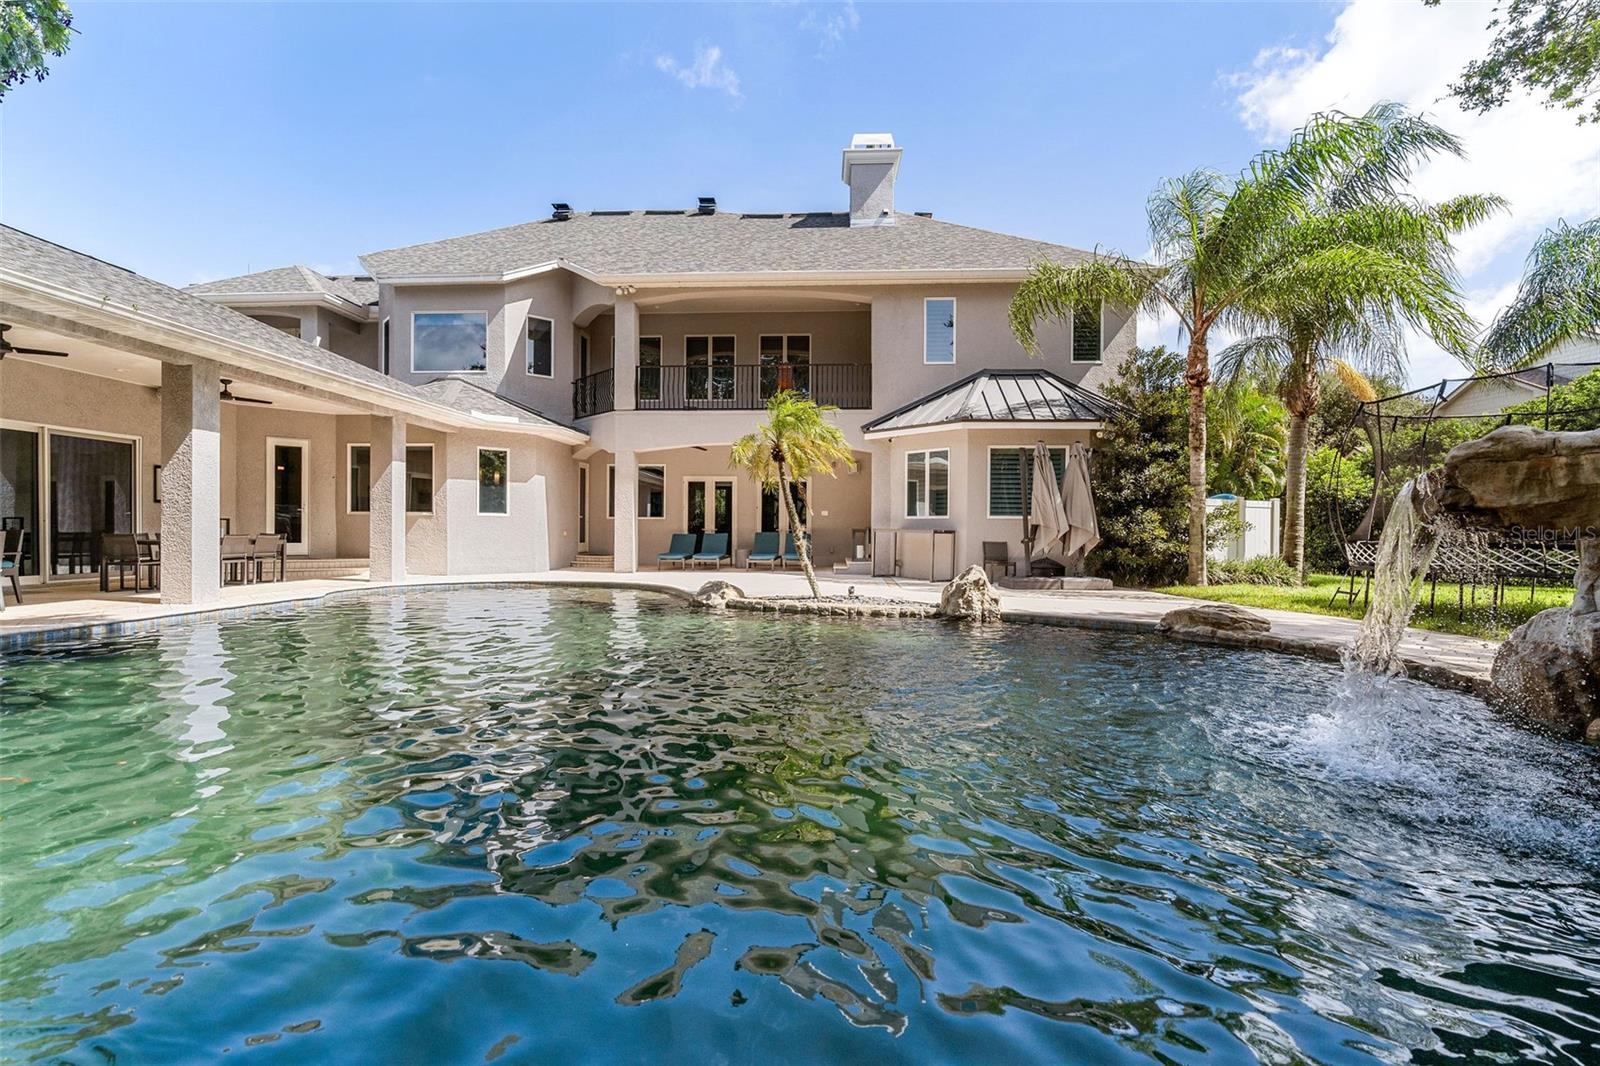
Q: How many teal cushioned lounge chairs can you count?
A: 4